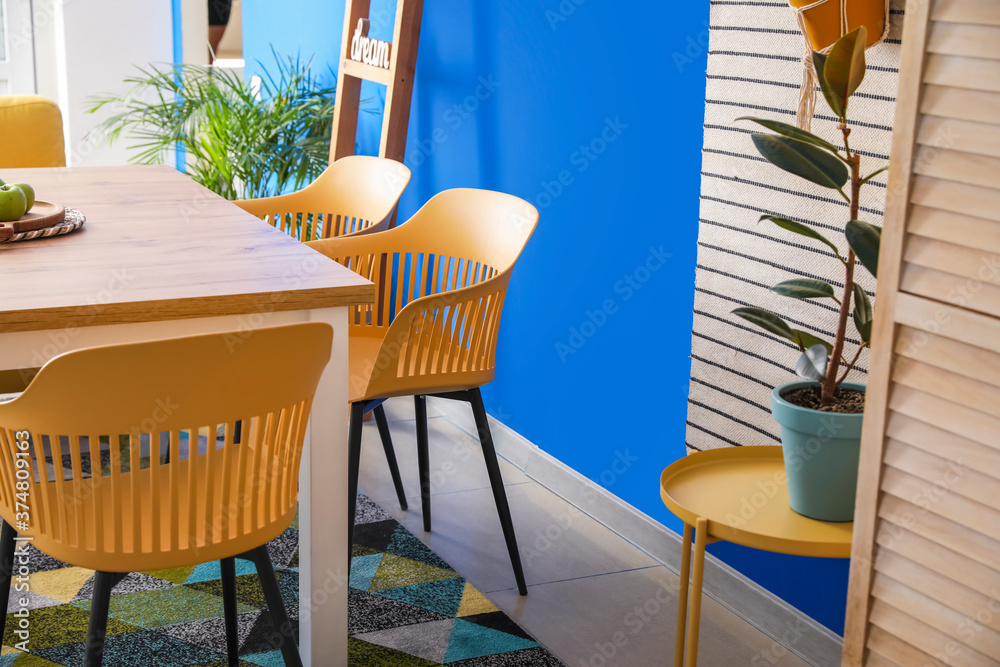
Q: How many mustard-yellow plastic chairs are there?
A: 3